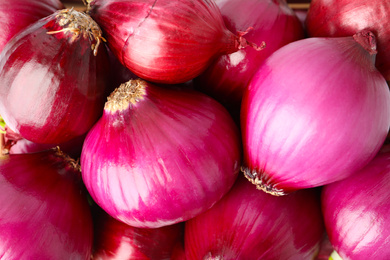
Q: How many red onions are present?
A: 11